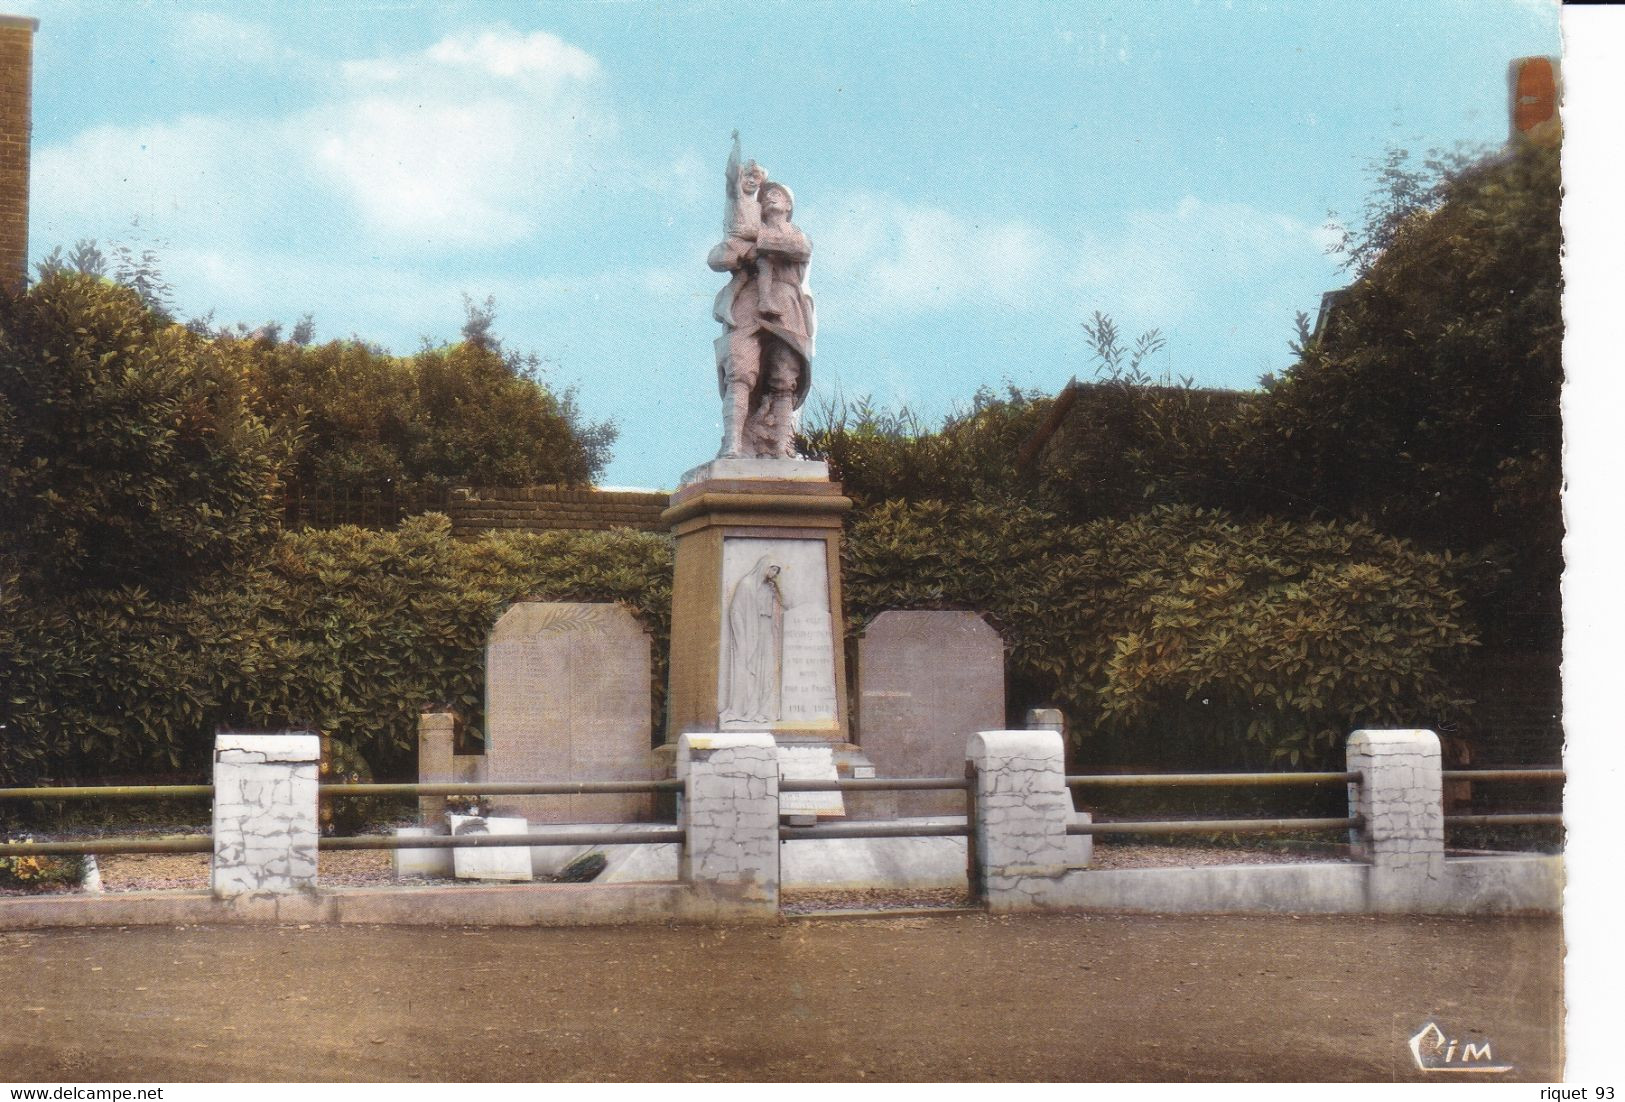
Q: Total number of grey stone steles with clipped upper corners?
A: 2